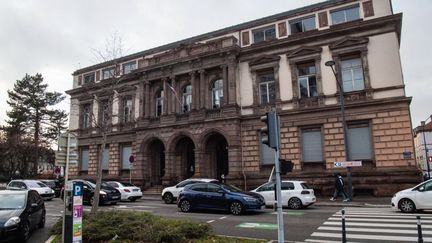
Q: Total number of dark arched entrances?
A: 3